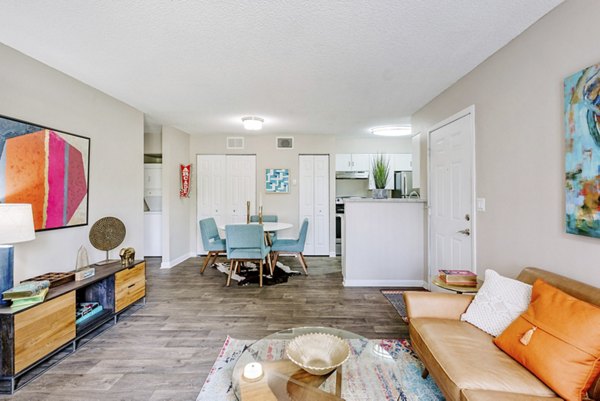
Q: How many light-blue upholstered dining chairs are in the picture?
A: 4